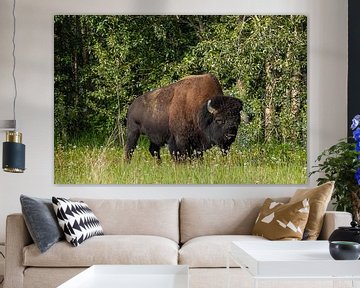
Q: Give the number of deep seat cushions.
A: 2